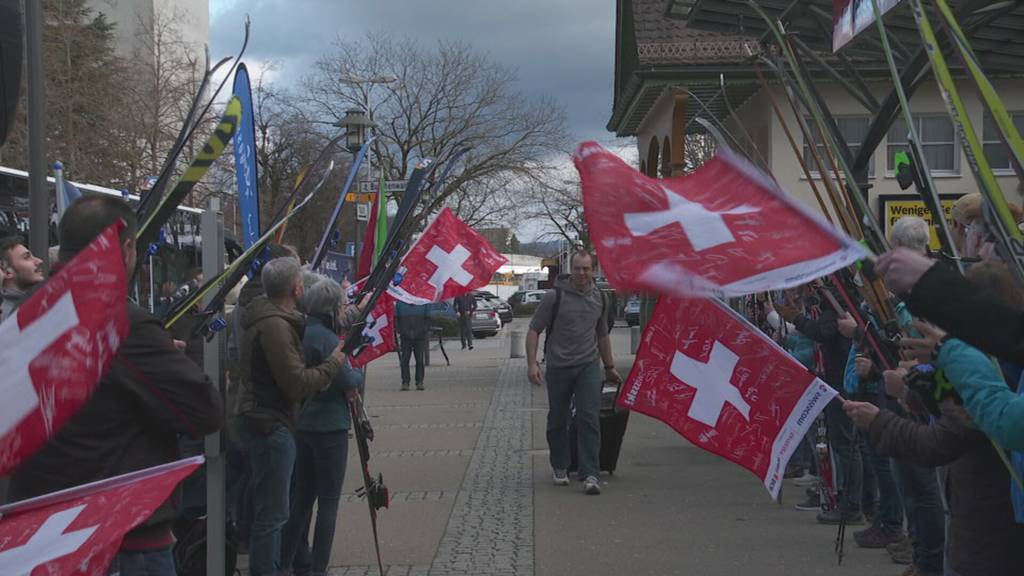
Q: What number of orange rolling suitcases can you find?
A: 0